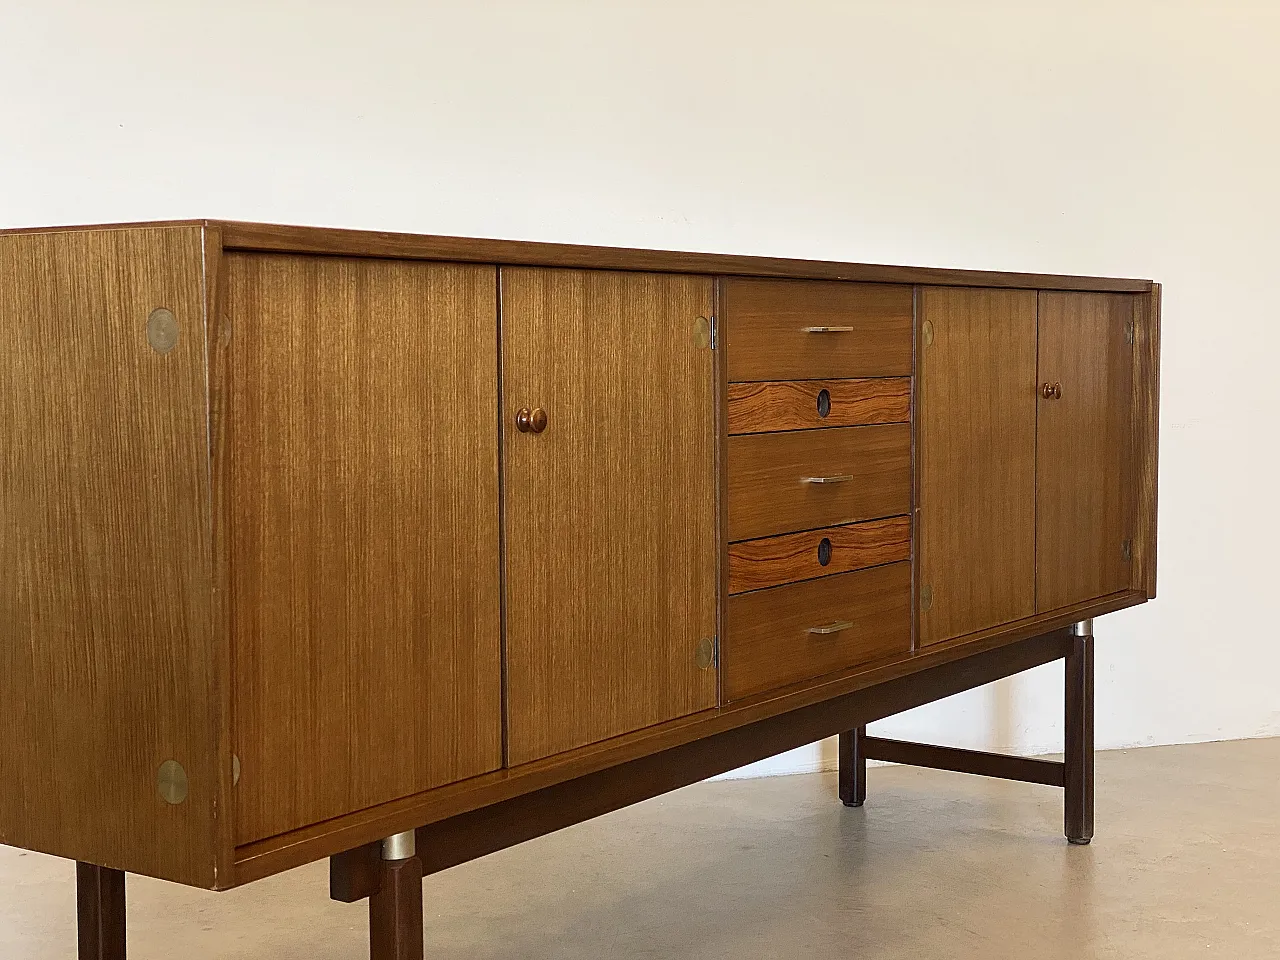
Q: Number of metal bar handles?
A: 3